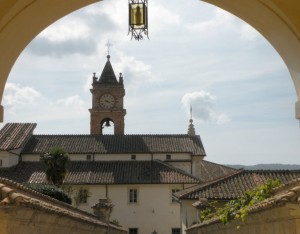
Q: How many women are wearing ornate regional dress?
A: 0